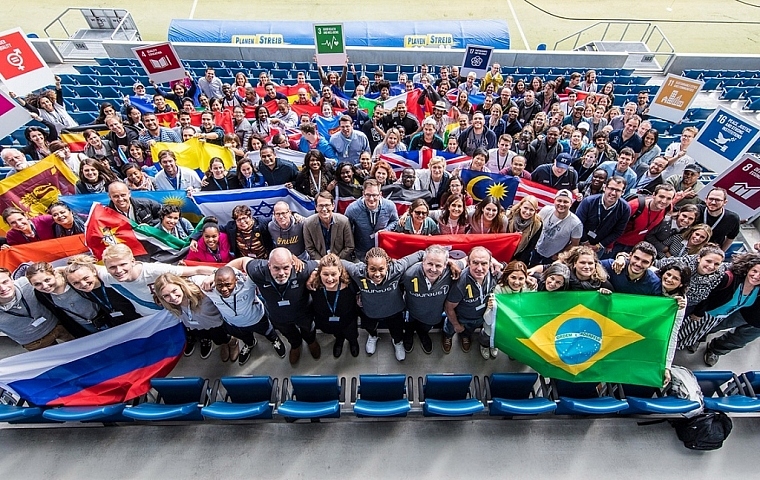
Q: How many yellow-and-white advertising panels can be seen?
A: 2